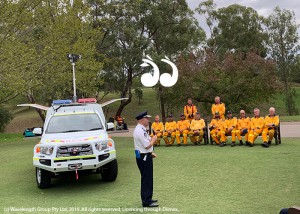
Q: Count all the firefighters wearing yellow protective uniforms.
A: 11